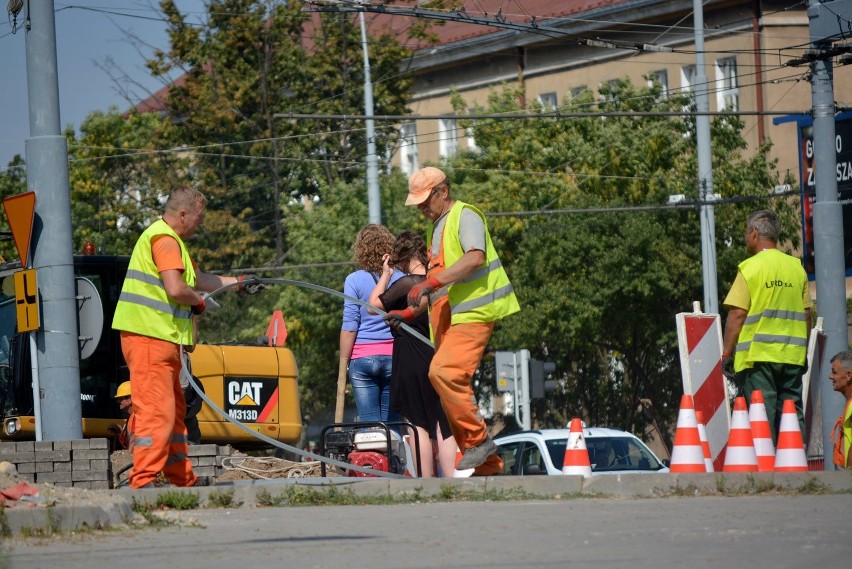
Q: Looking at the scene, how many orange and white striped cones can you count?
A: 6